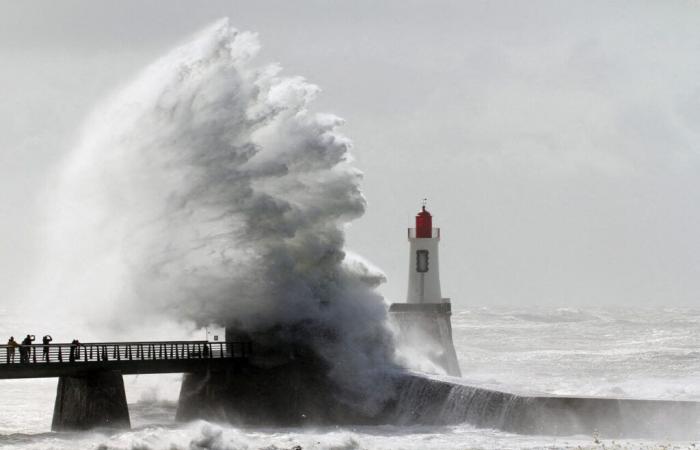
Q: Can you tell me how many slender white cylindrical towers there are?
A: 1